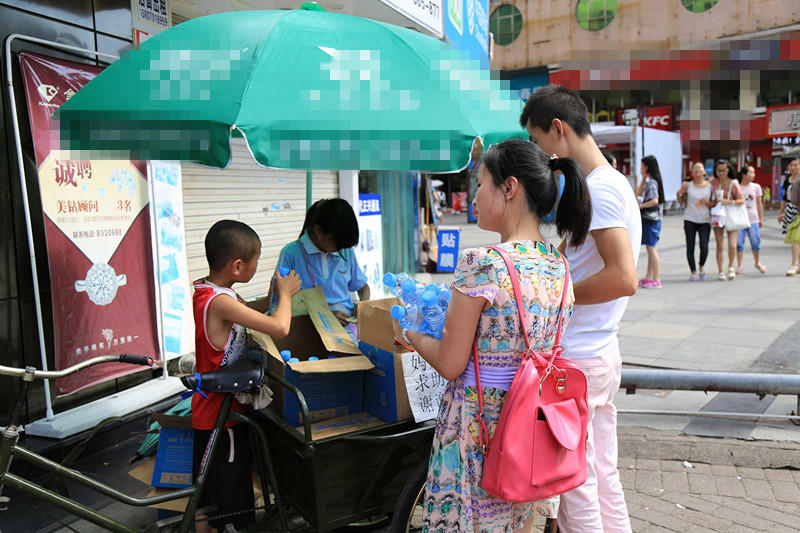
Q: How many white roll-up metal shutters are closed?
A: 1